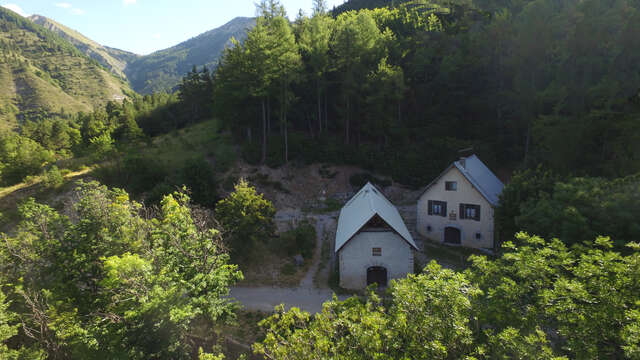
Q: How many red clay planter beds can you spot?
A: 0